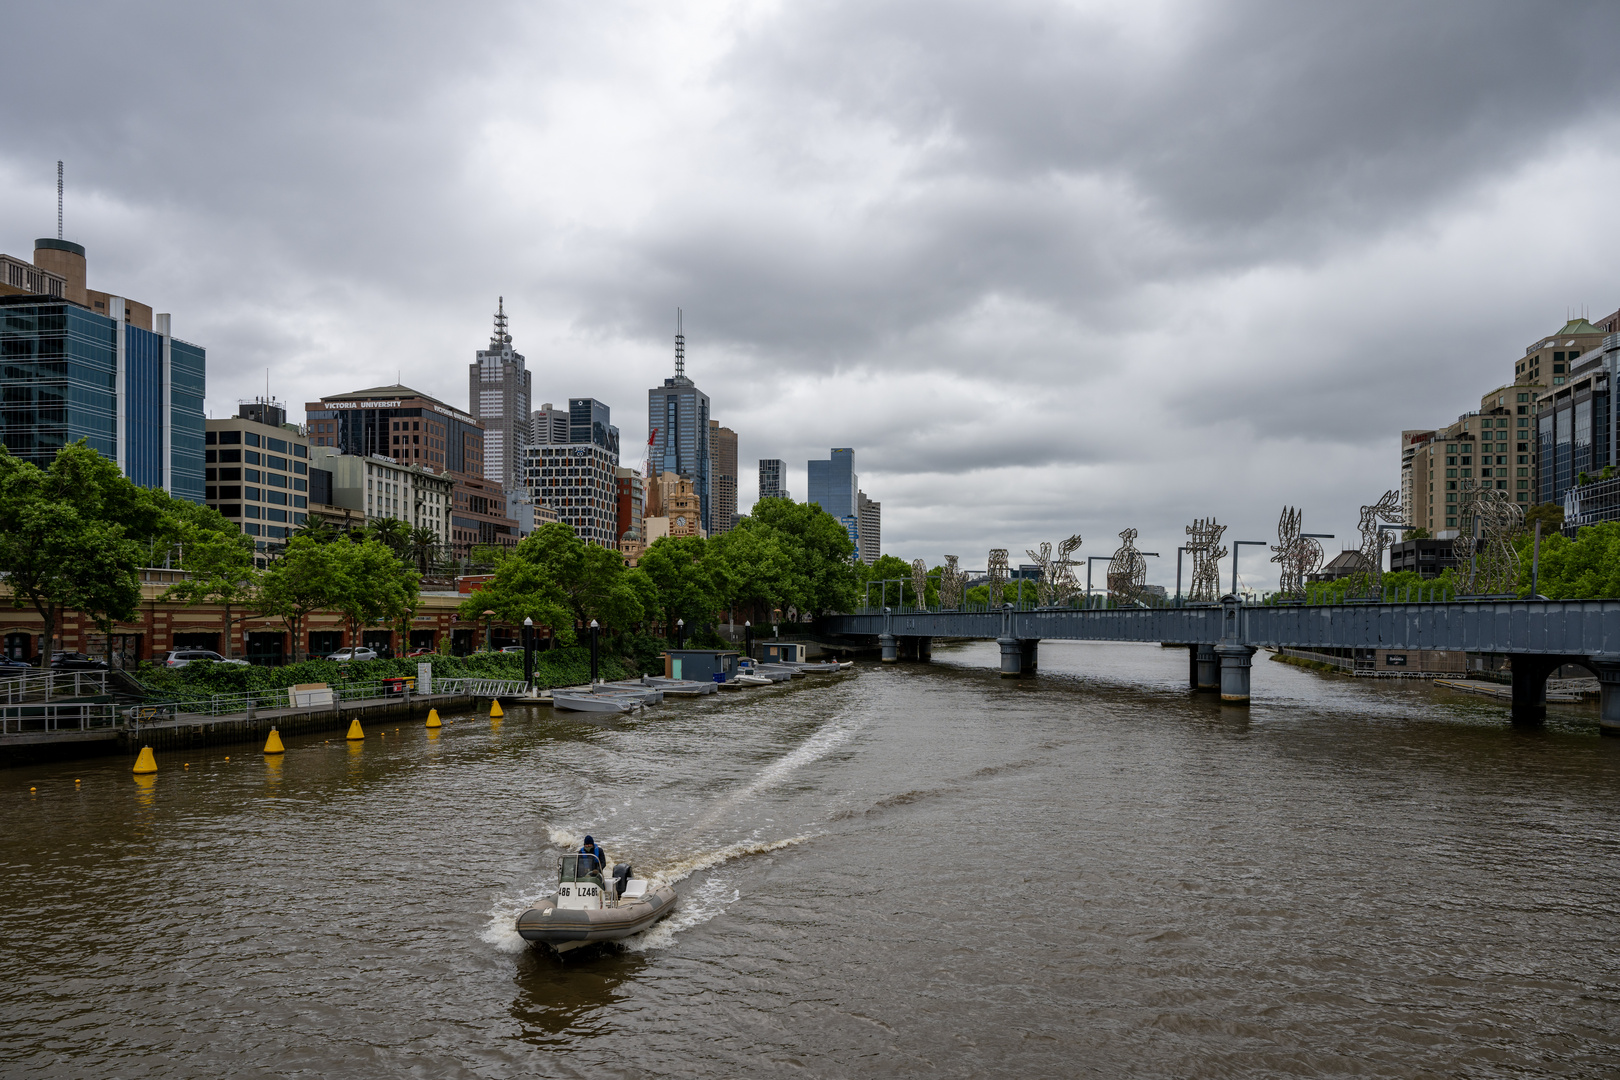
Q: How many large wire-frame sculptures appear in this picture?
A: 9